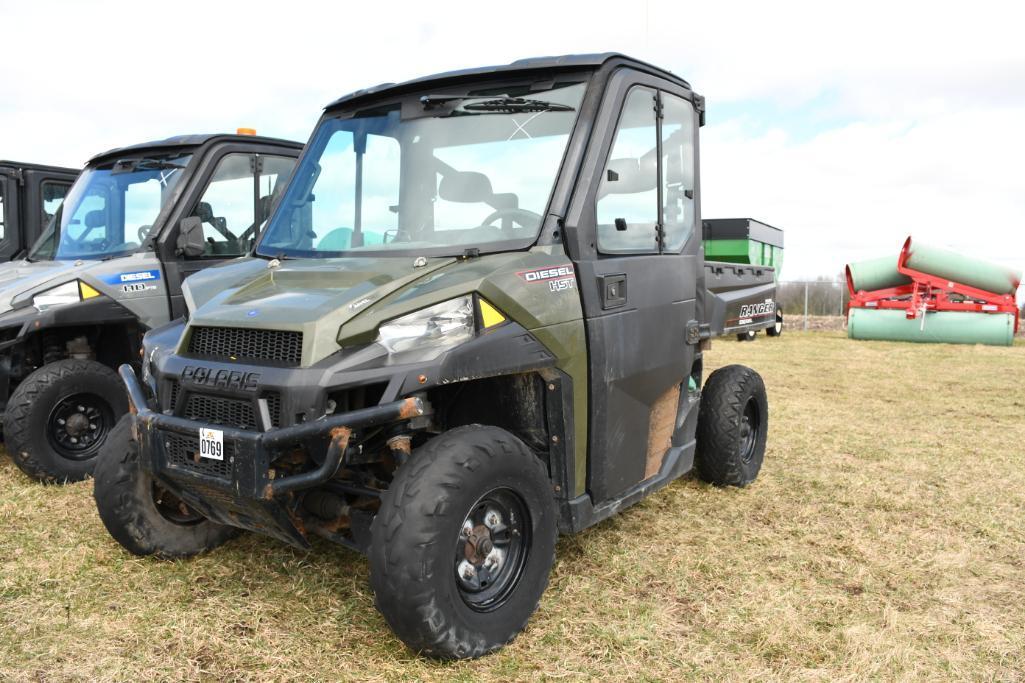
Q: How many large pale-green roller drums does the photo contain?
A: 3